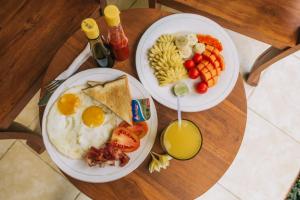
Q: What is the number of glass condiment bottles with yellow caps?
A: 2